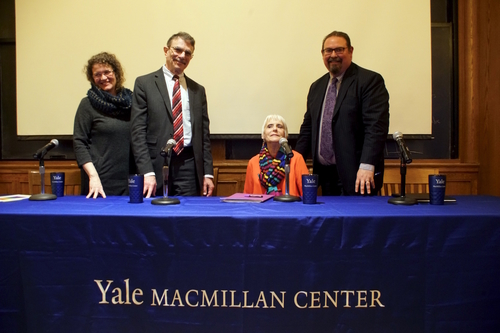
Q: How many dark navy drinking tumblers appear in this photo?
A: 4